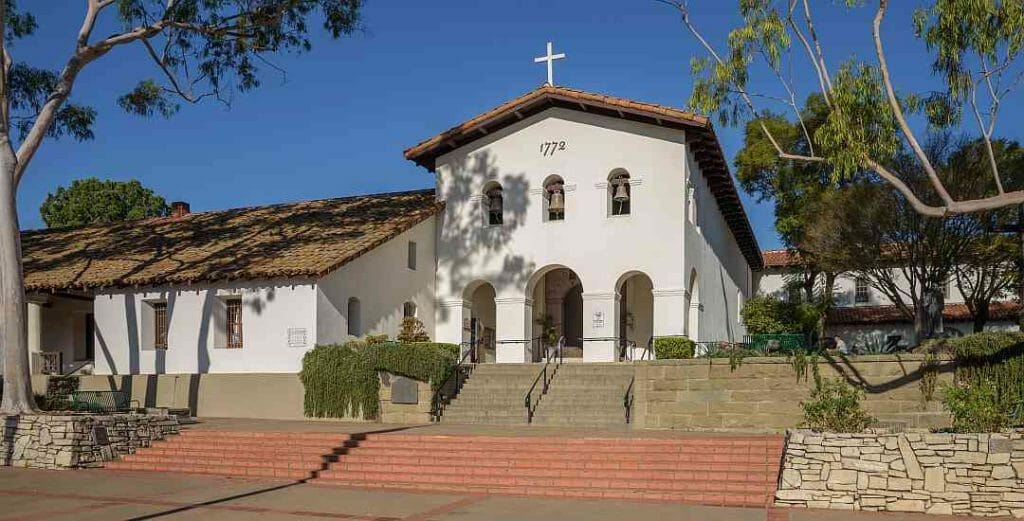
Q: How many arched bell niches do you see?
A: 3